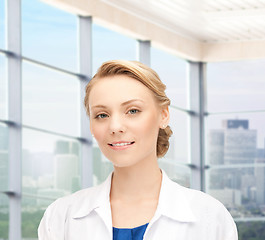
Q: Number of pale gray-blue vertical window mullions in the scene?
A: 4